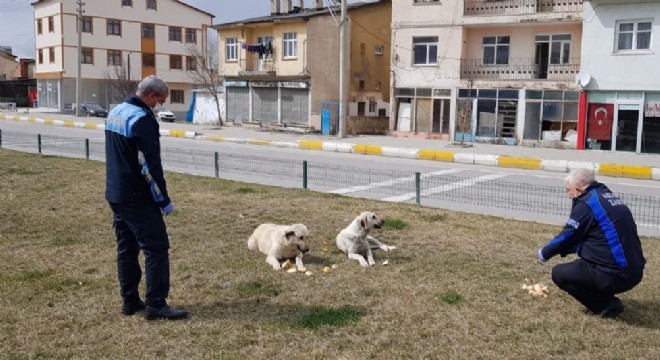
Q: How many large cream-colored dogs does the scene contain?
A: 2